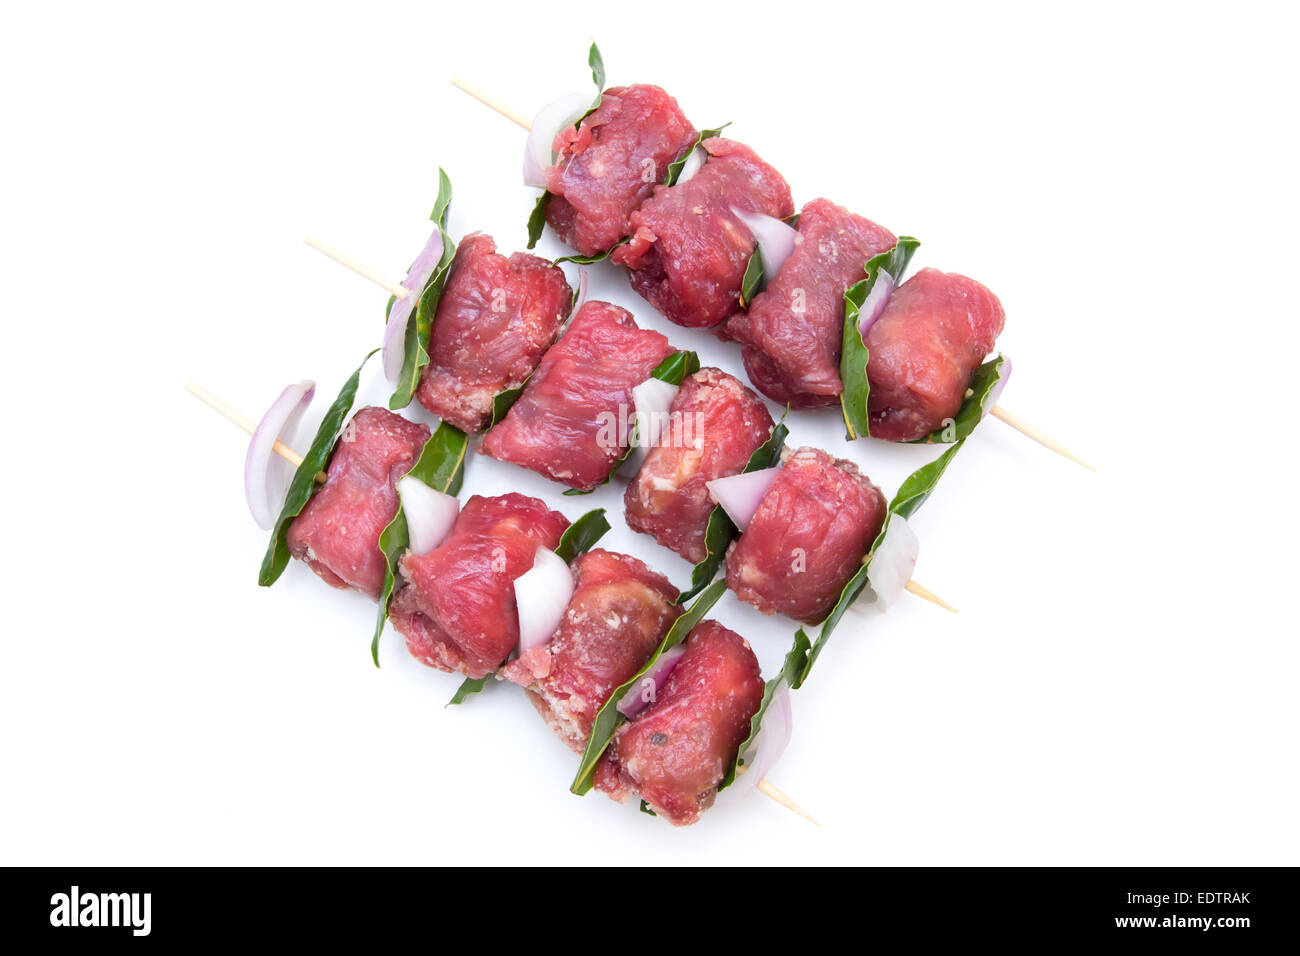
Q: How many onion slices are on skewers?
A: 15